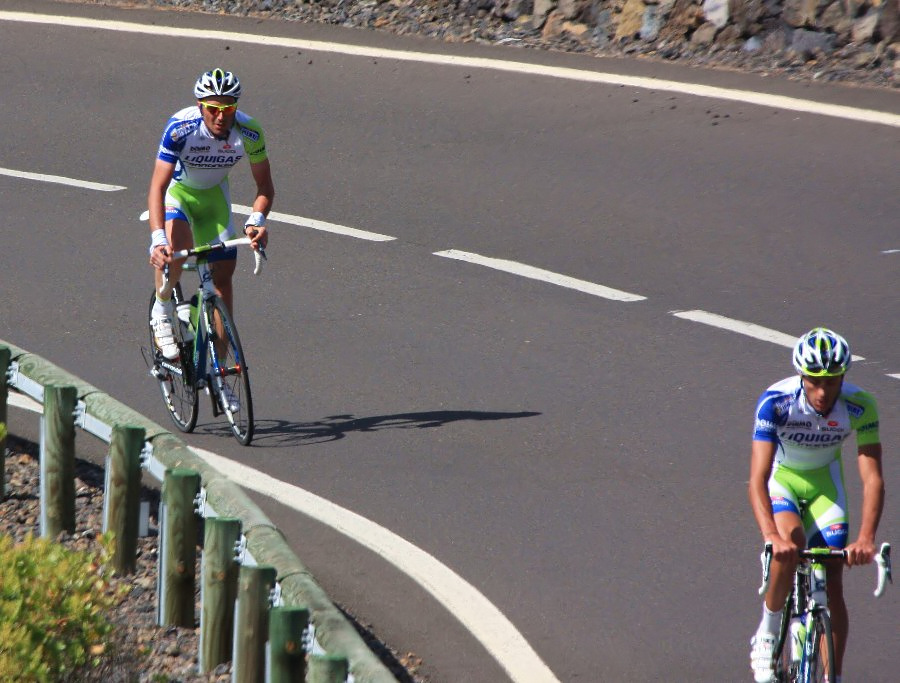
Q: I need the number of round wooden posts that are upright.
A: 8